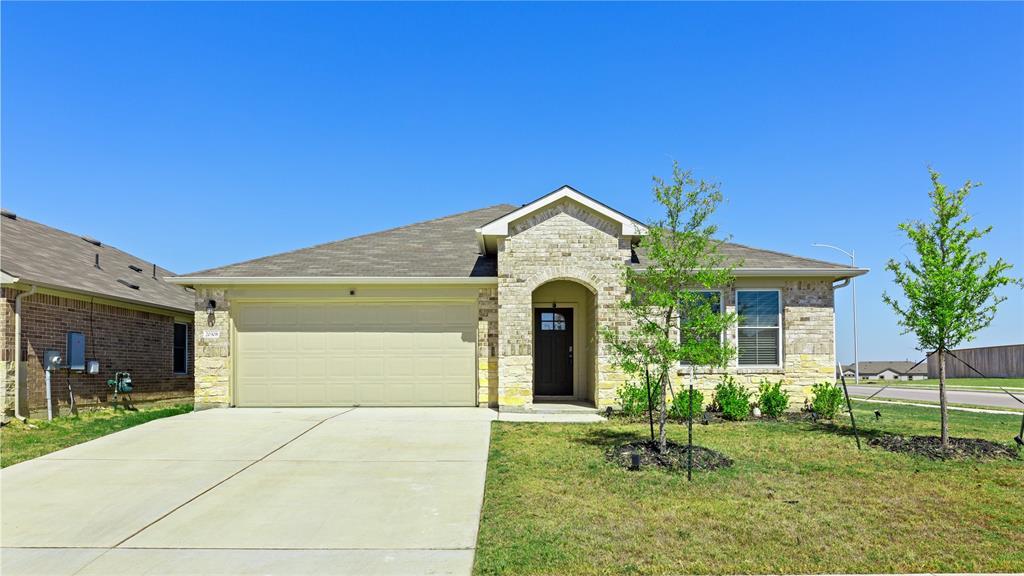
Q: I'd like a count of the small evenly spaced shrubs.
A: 5